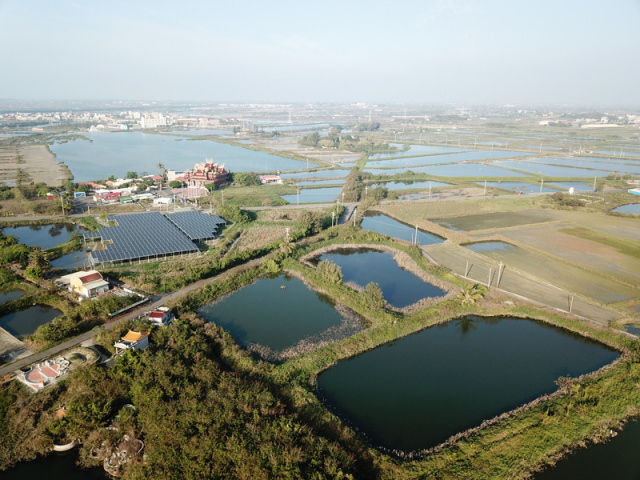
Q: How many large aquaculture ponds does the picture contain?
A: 3